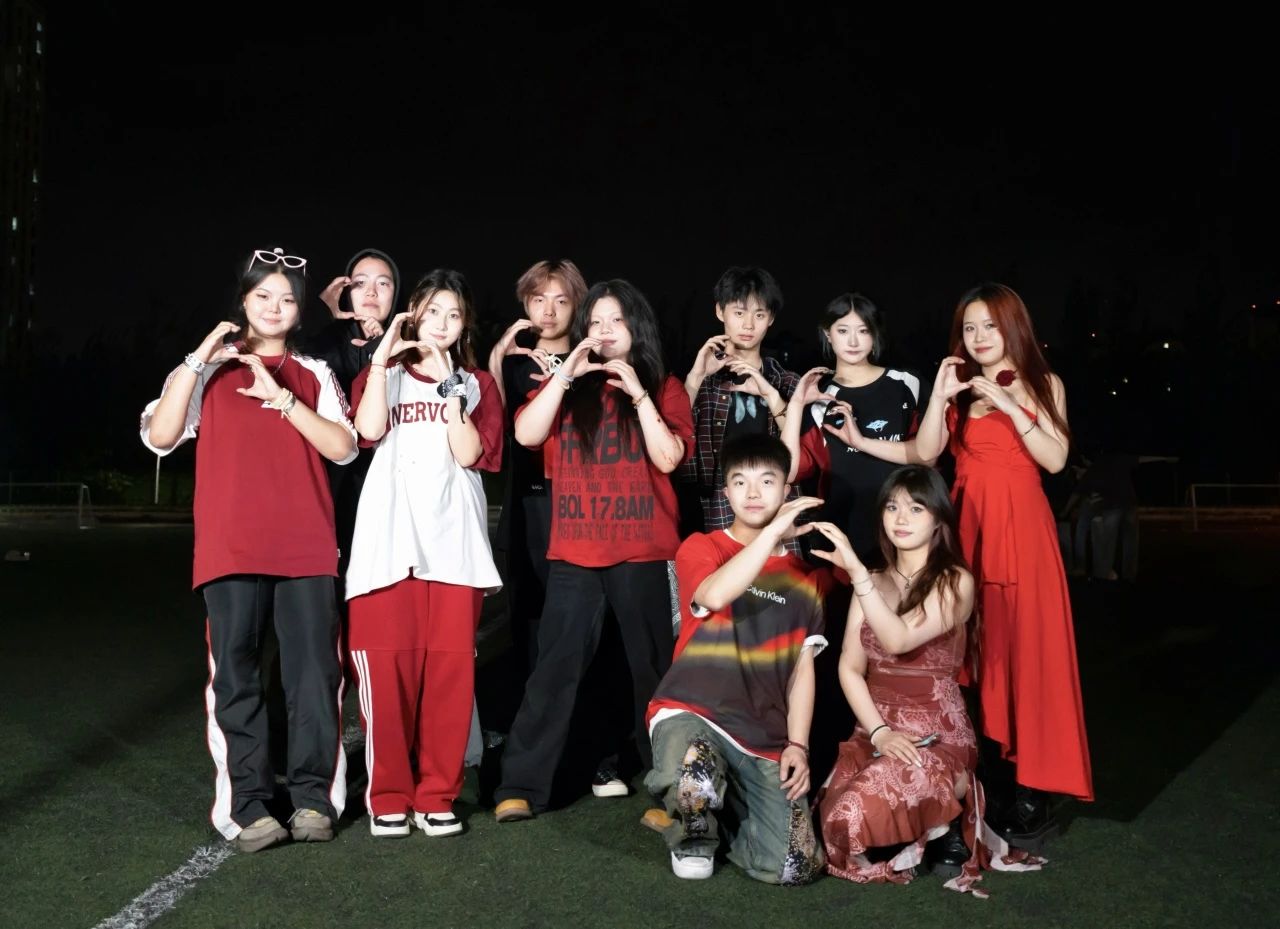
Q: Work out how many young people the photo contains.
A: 10